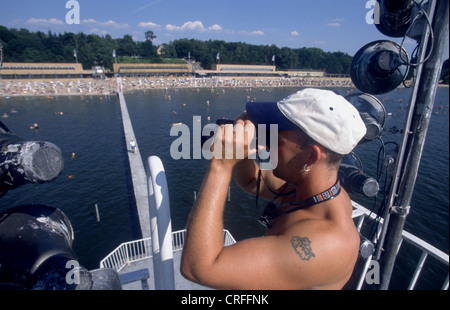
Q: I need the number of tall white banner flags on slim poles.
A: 5